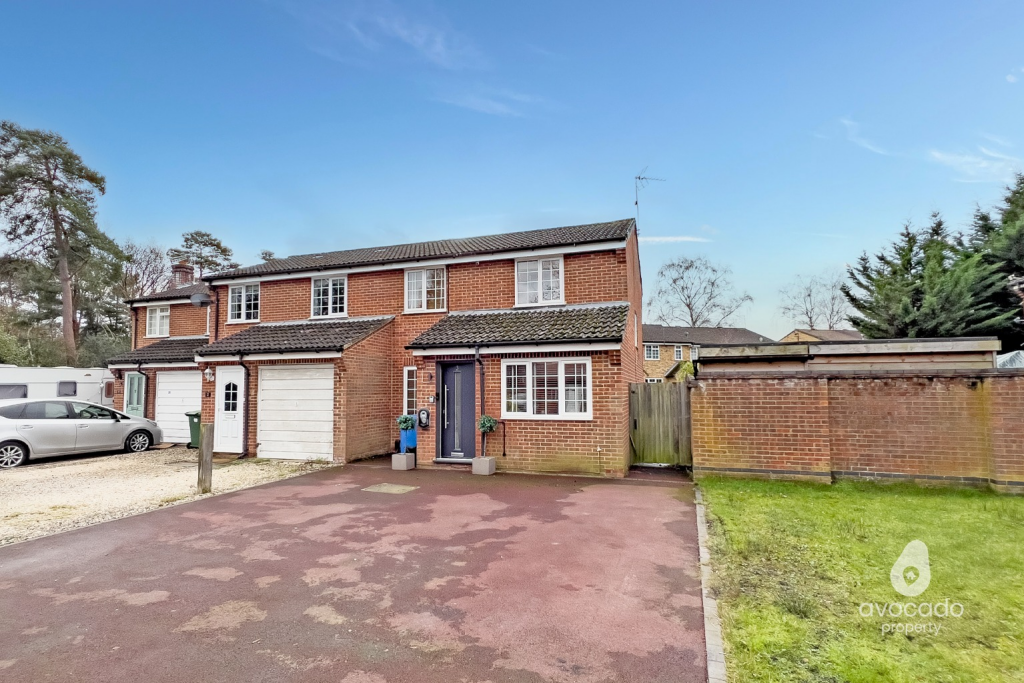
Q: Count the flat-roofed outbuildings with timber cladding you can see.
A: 1